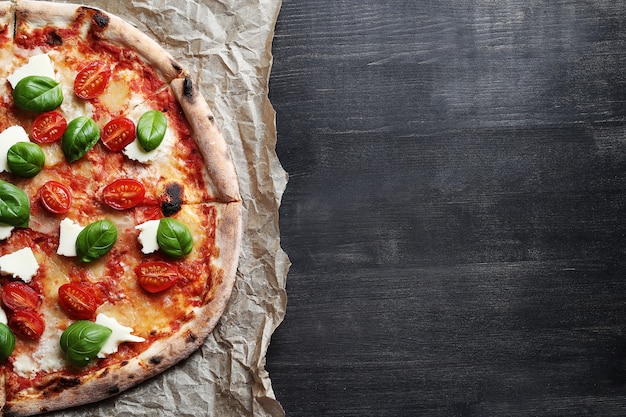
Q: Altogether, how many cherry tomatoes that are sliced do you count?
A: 9